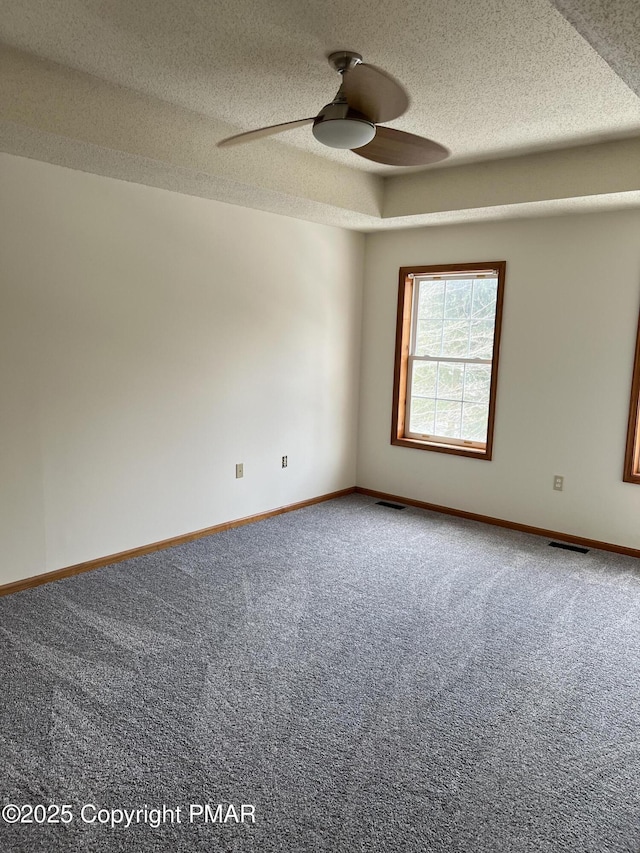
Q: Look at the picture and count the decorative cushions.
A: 0